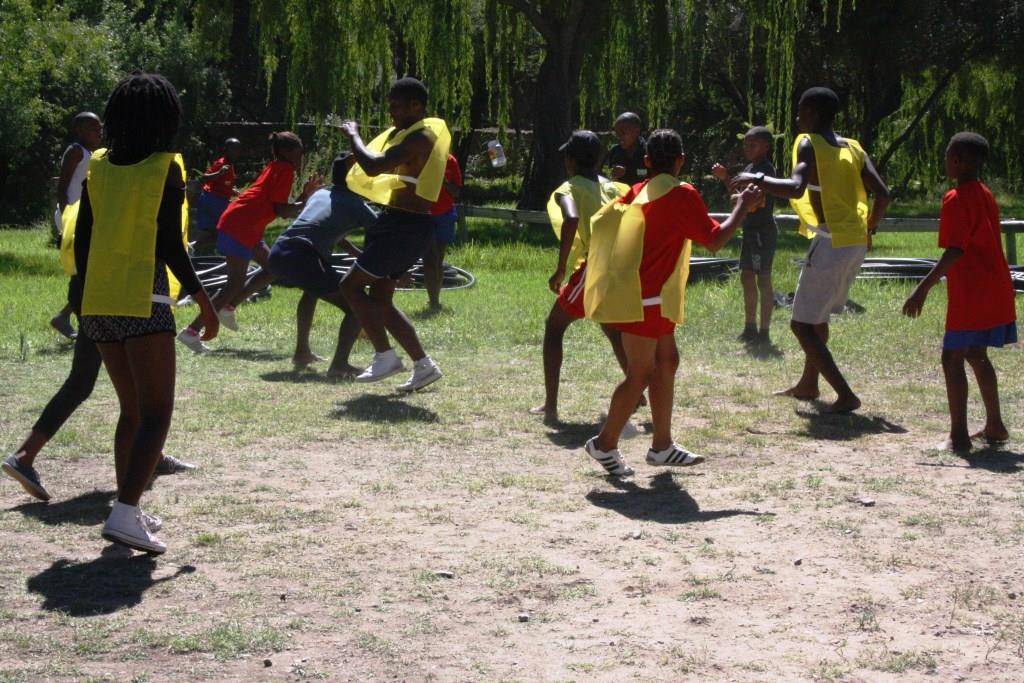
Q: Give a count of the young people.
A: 14